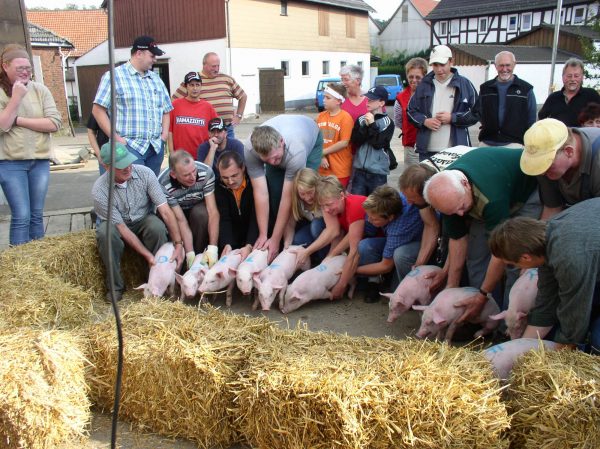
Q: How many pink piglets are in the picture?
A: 10